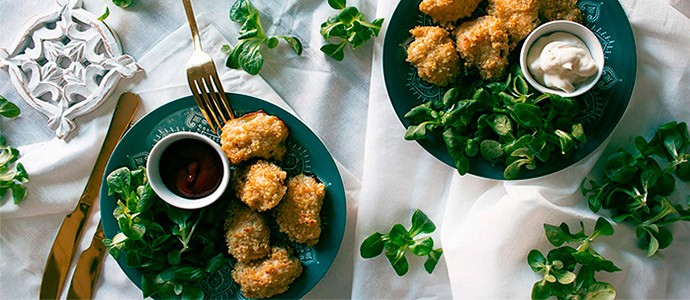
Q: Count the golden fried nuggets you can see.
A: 10